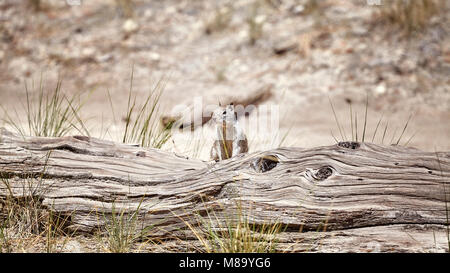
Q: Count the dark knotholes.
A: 3